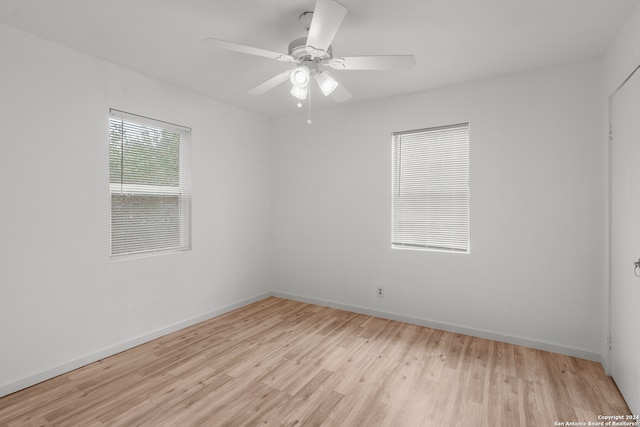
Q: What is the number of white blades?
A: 5